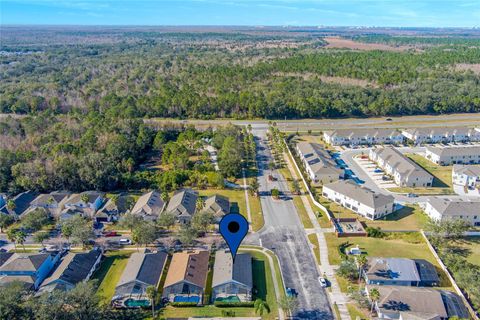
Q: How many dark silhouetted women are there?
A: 0